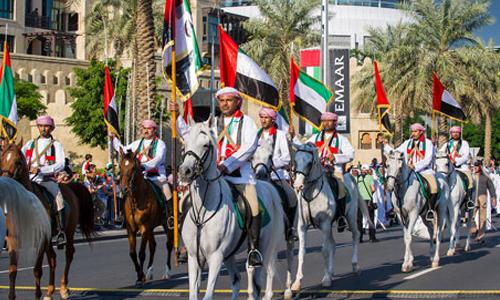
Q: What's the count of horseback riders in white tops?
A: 7